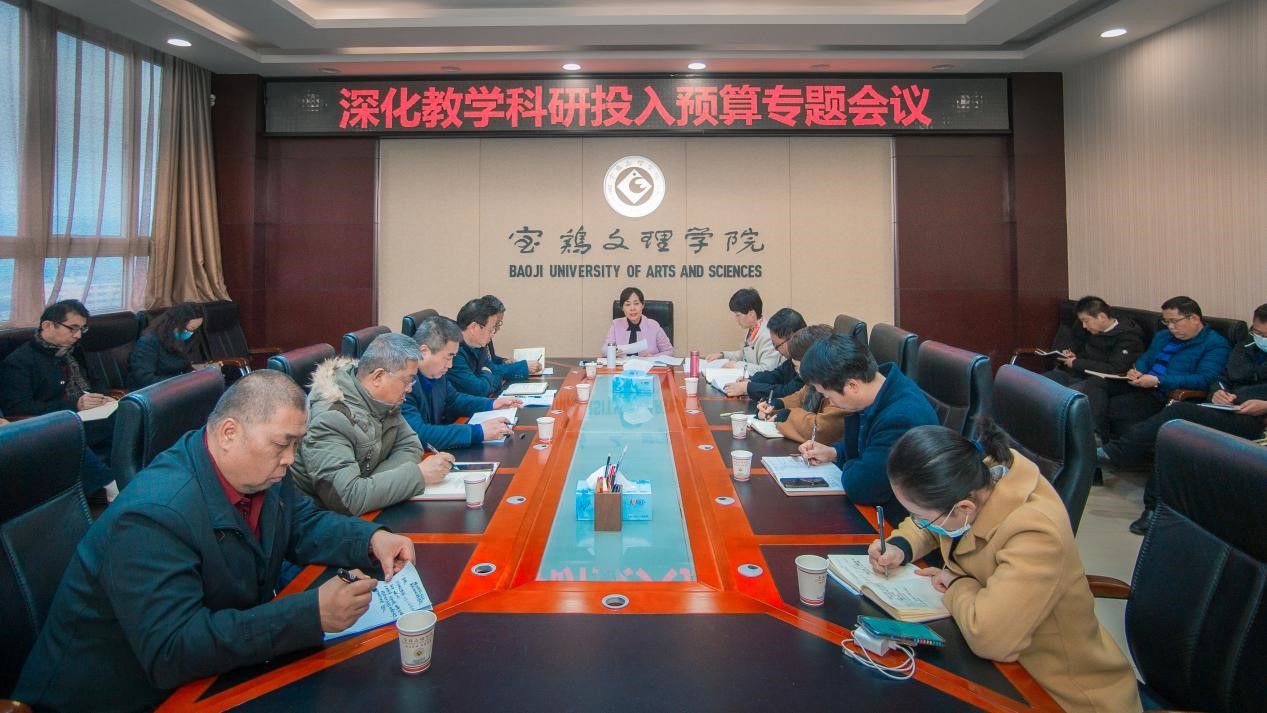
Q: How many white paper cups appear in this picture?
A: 9